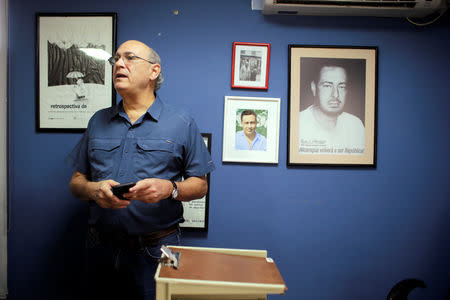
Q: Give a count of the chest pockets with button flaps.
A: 2